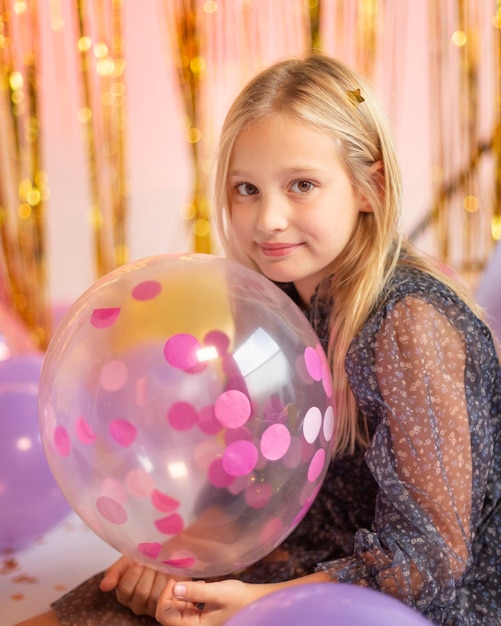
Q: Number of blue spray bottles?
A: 0